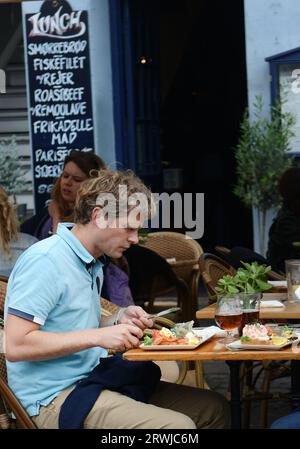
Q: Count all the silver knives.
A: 1